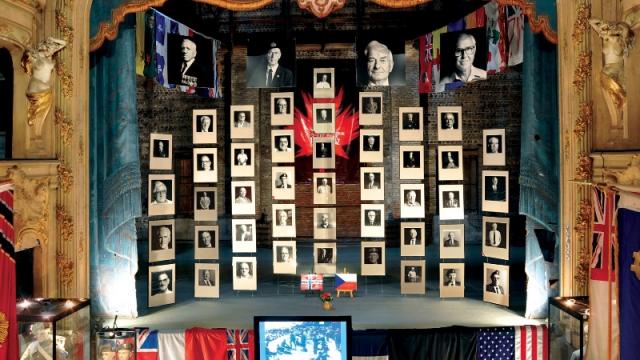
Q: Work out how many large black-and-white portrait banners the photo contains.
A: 4